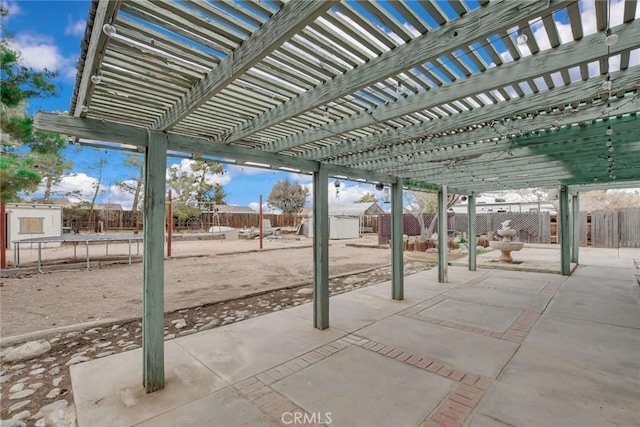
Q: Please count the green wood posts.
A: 7